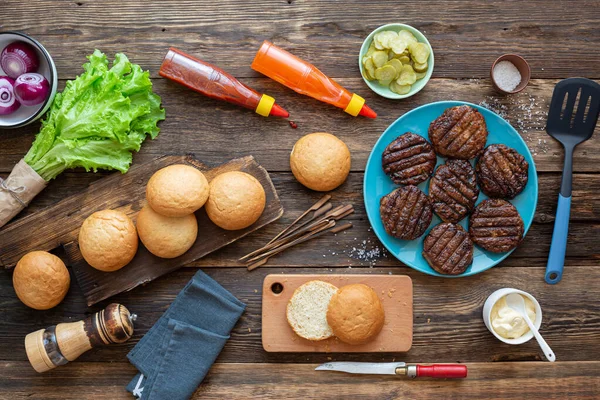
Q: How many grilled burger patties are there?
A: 7